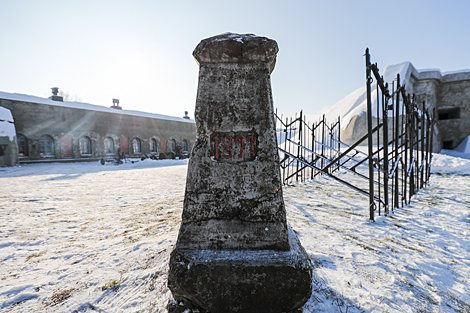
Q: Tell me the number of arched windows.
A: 8